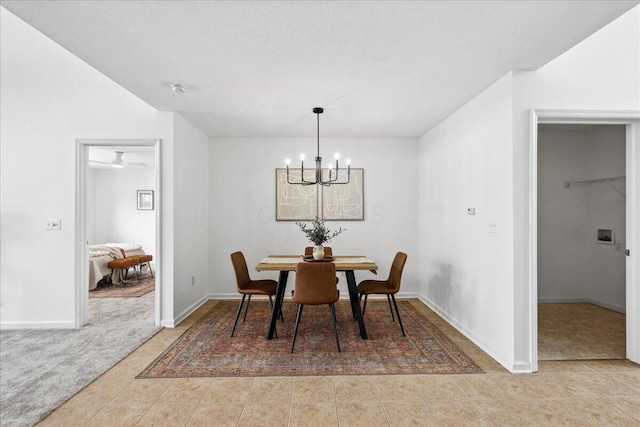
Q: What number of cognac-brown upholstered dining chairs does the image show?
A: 4